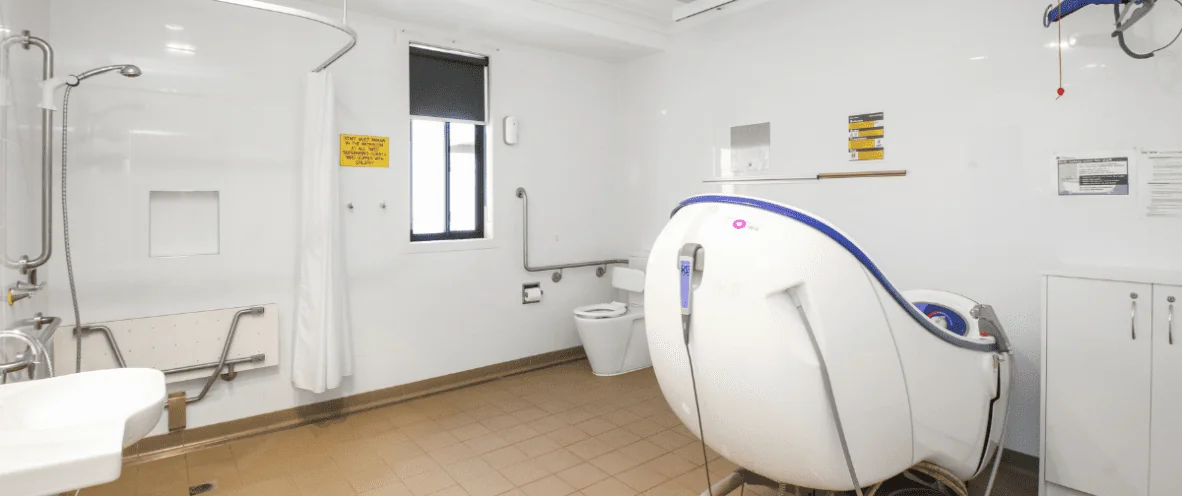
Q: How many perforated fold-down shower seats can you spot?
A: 1